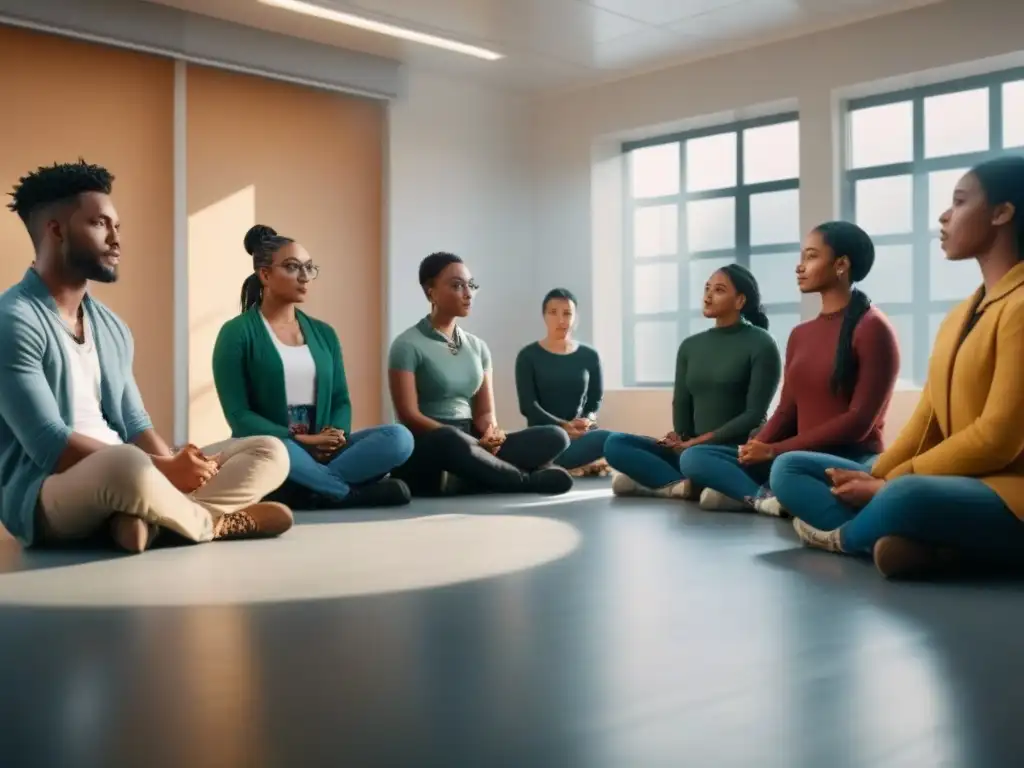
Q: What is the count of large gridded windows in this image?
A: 2